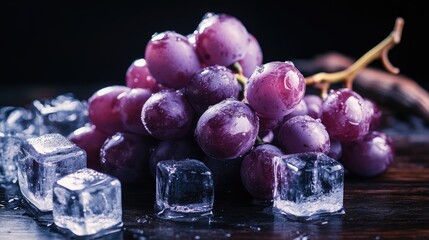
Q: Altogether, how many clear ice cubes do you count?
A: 4